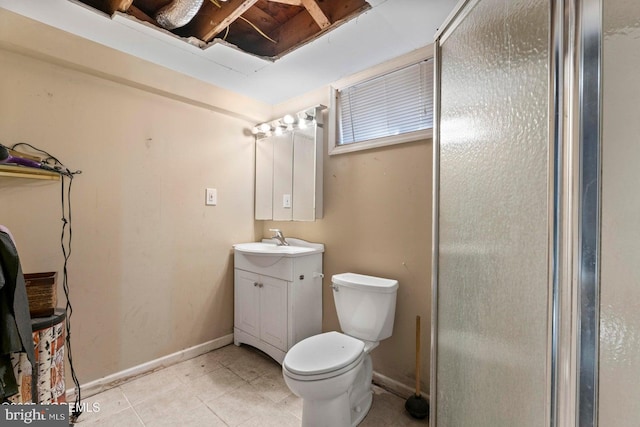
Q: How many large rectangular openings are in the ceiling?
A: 1